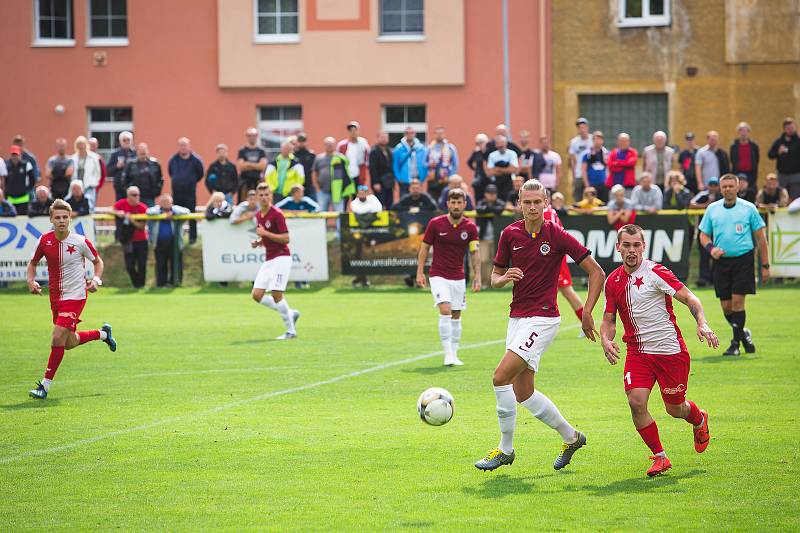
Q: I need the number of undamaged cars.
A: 0